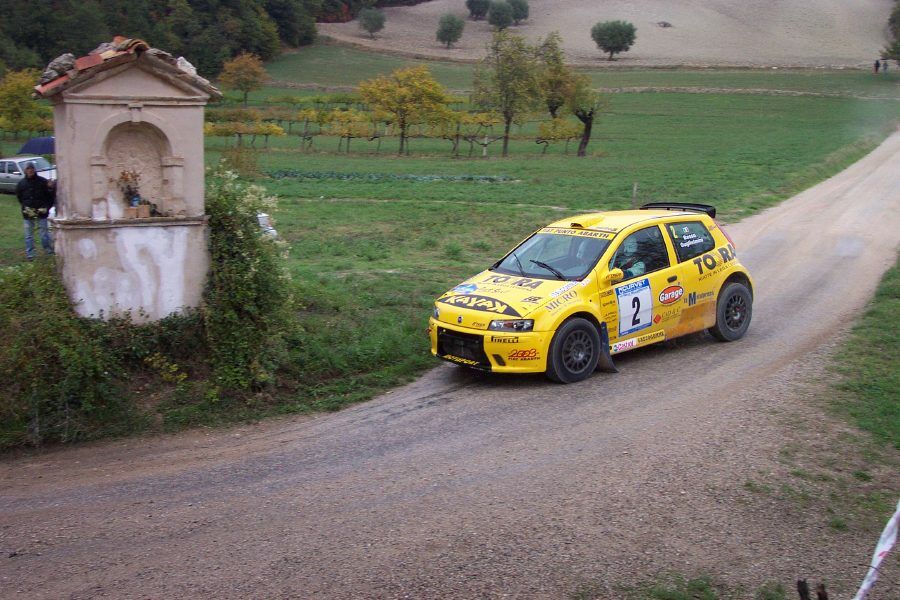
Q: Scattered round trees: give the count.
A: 6